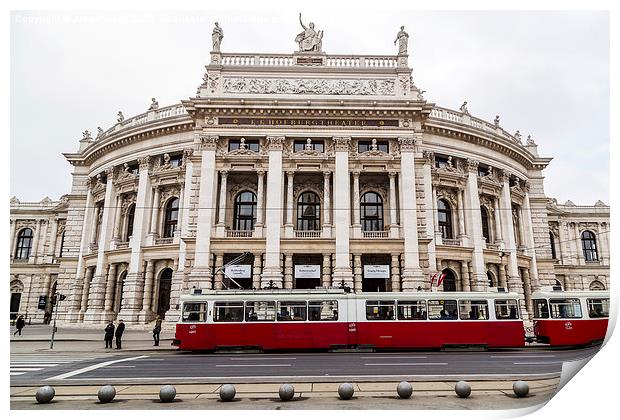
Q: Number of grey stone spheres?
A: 9